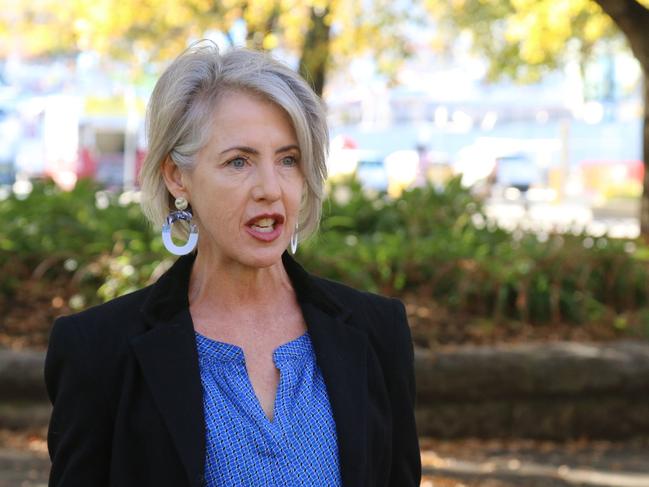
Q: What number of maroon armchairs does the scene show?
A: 0